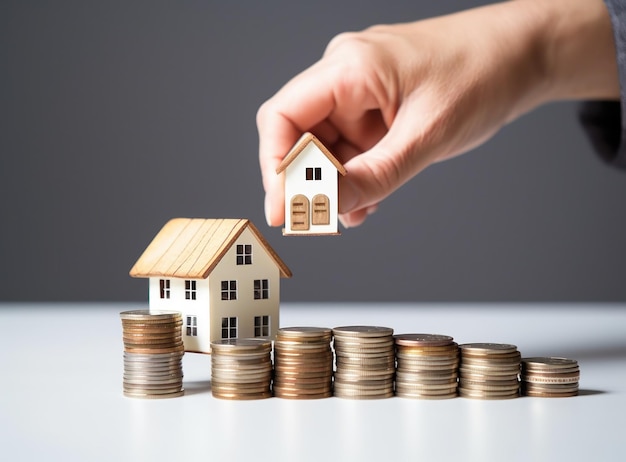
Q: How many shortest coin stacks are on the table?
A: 1